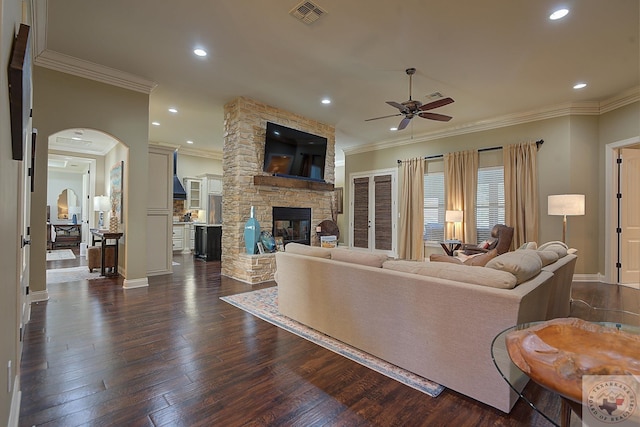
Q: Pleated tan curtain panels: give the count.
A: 3